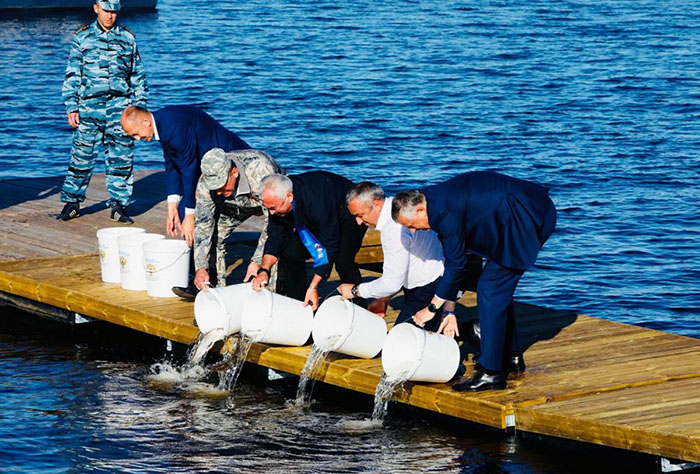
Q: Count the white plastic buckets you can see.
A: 7